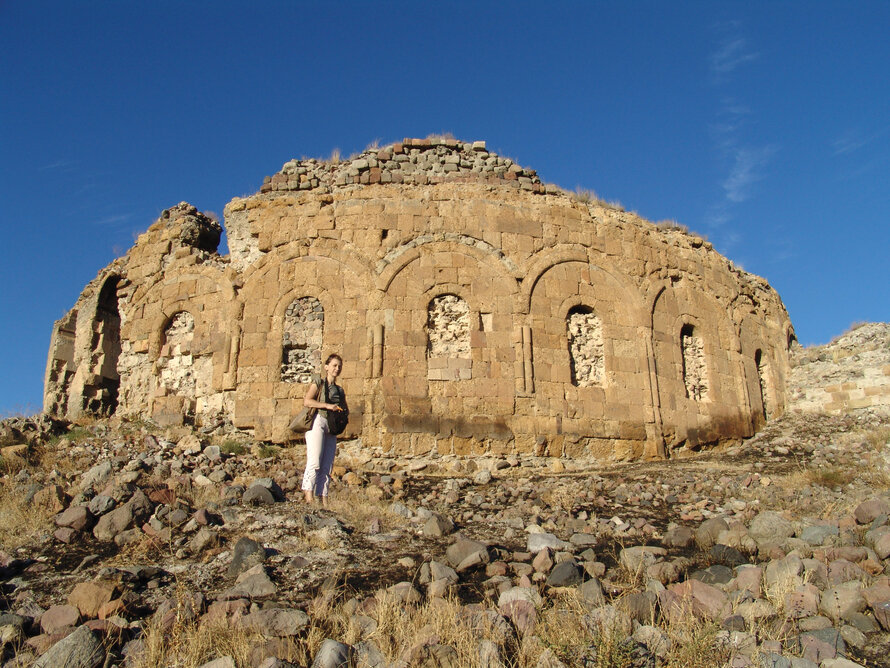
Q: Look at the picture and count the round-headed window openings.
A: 6